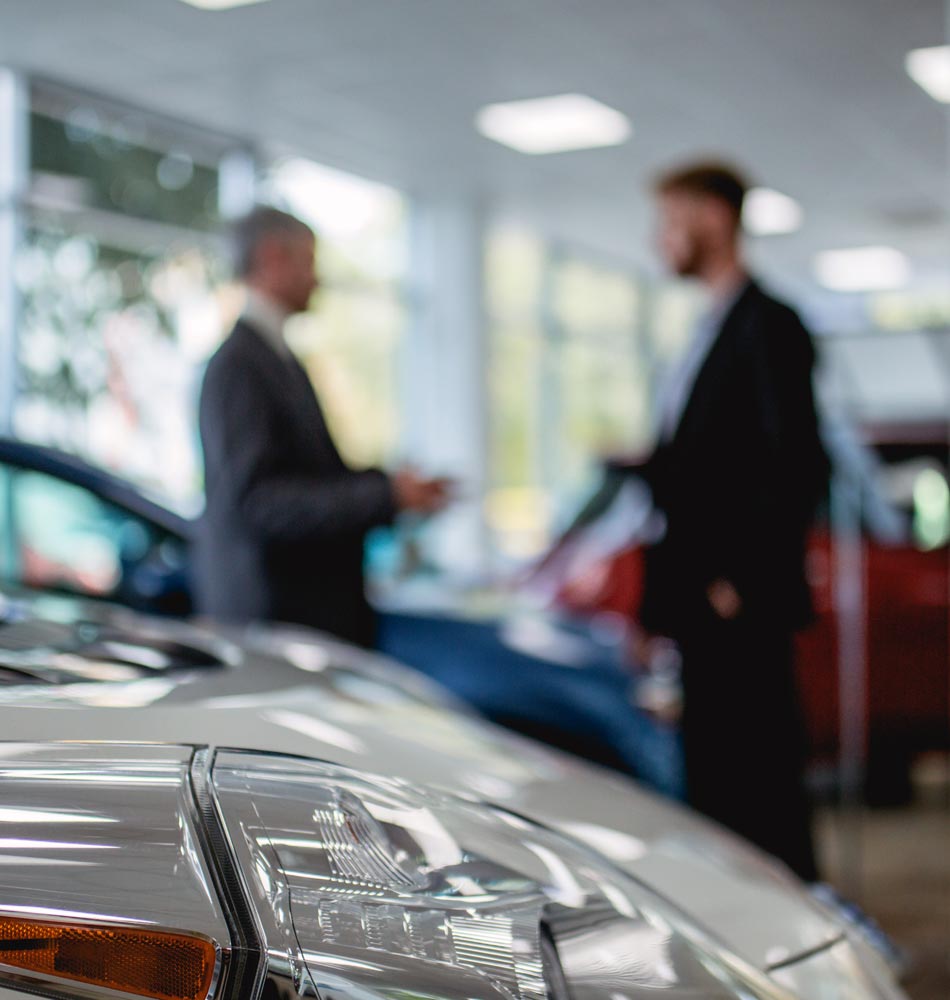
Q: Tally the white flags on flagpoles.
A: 0